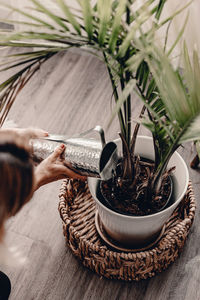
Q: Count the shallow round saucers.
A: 1